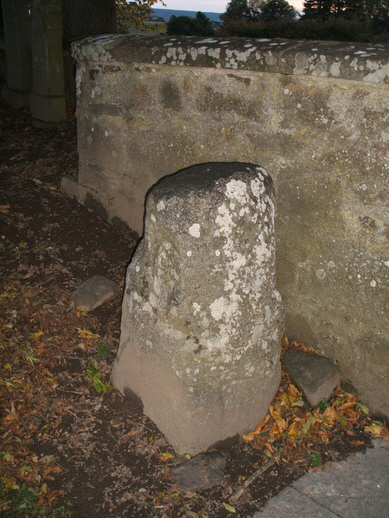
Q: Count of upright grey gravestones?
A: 1